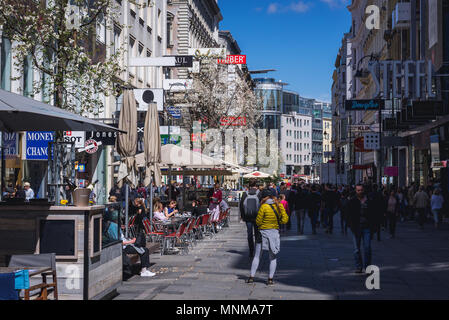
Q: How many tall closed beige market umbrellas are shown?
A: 2